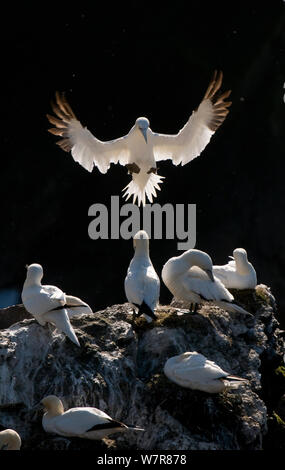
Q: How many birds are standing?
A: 3